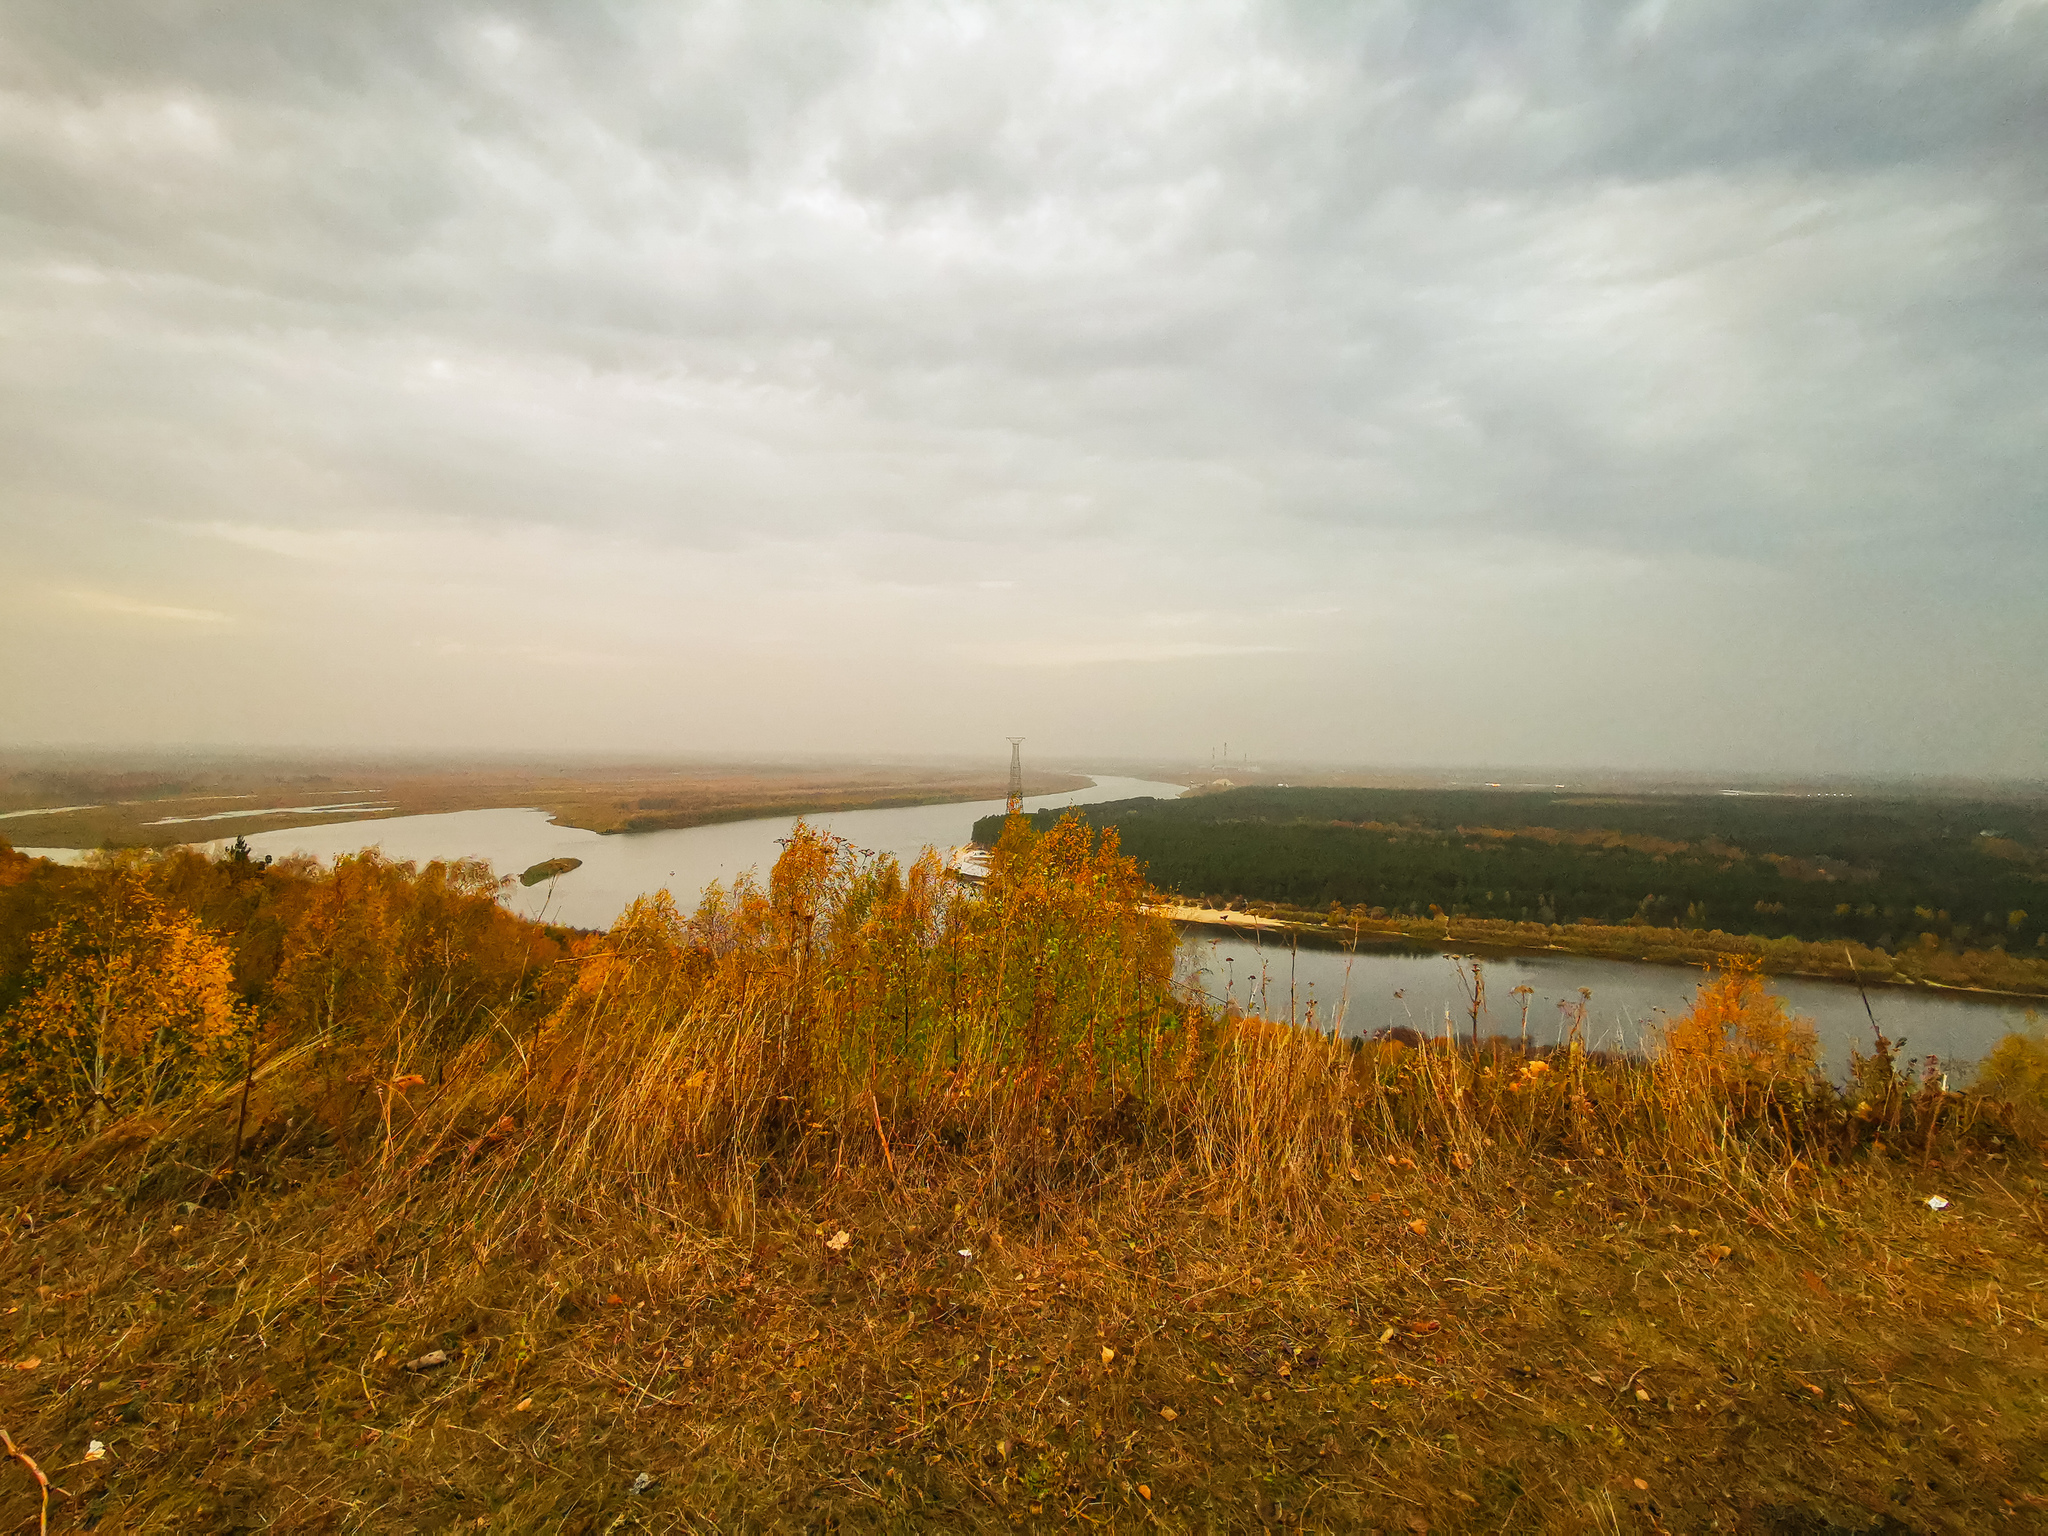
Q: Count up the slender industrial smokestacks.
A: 3